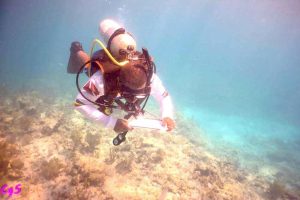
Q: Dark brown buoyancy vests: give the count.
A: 1